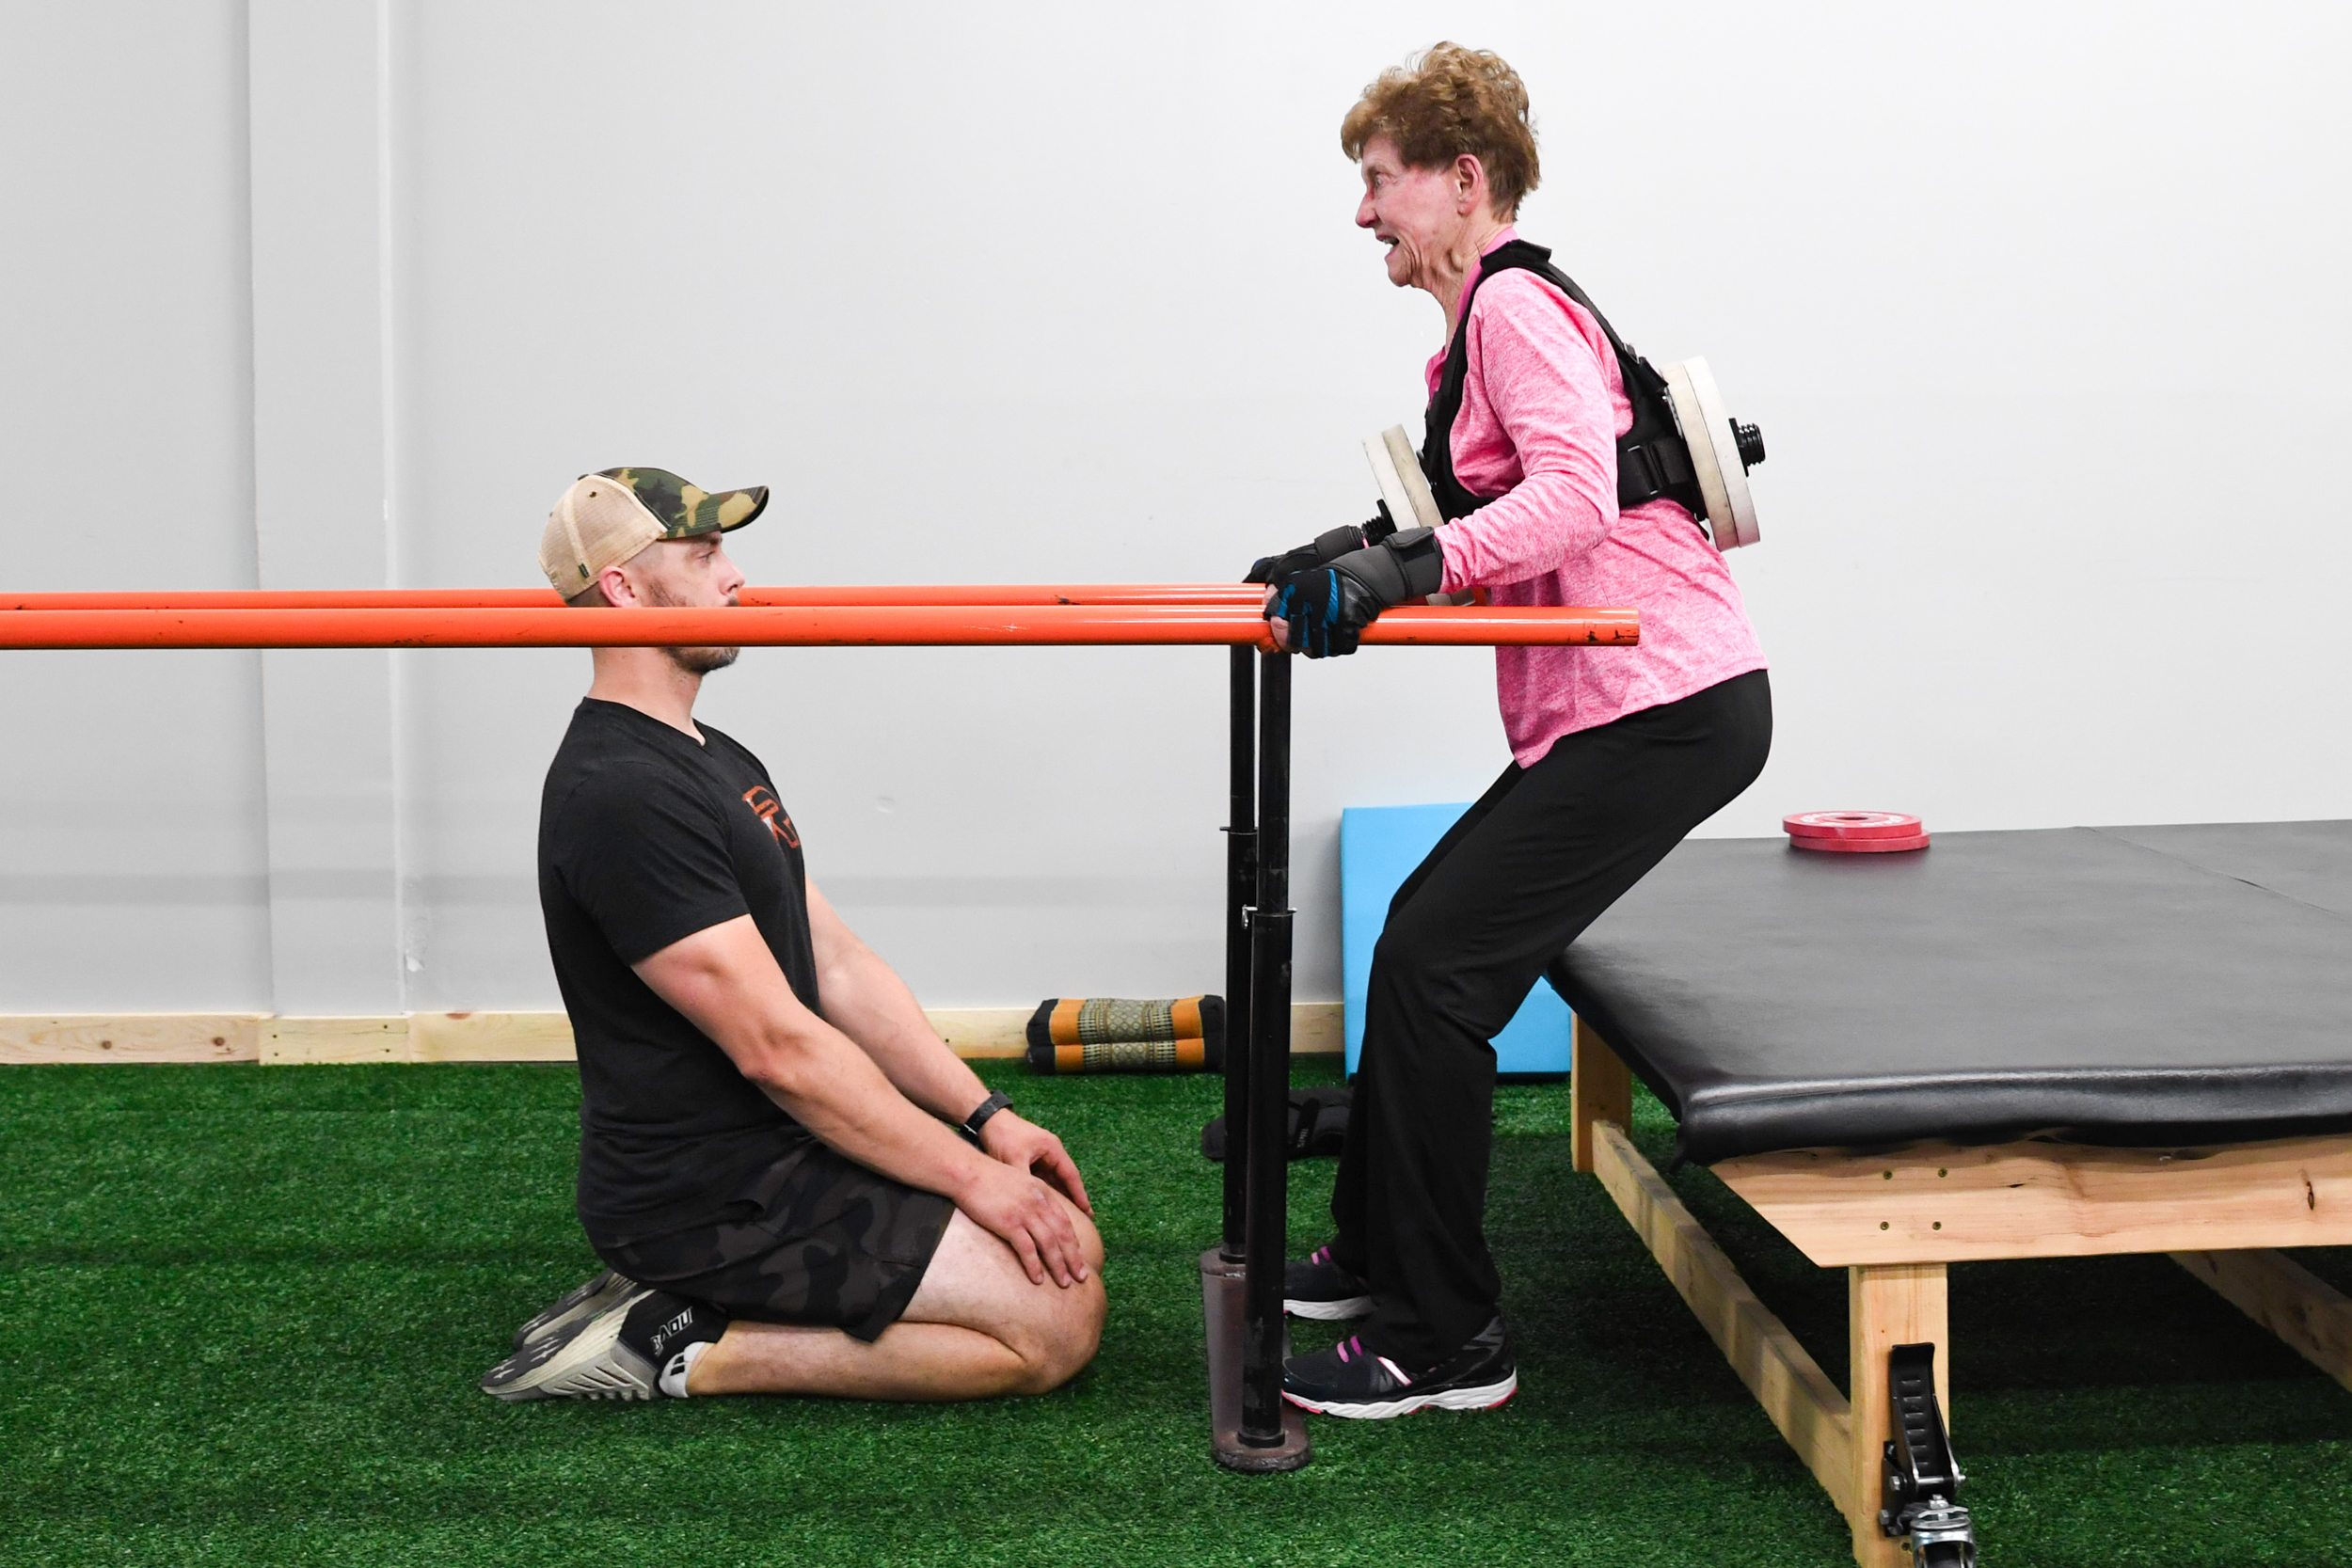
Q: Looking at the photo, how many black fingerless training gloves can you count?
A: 2